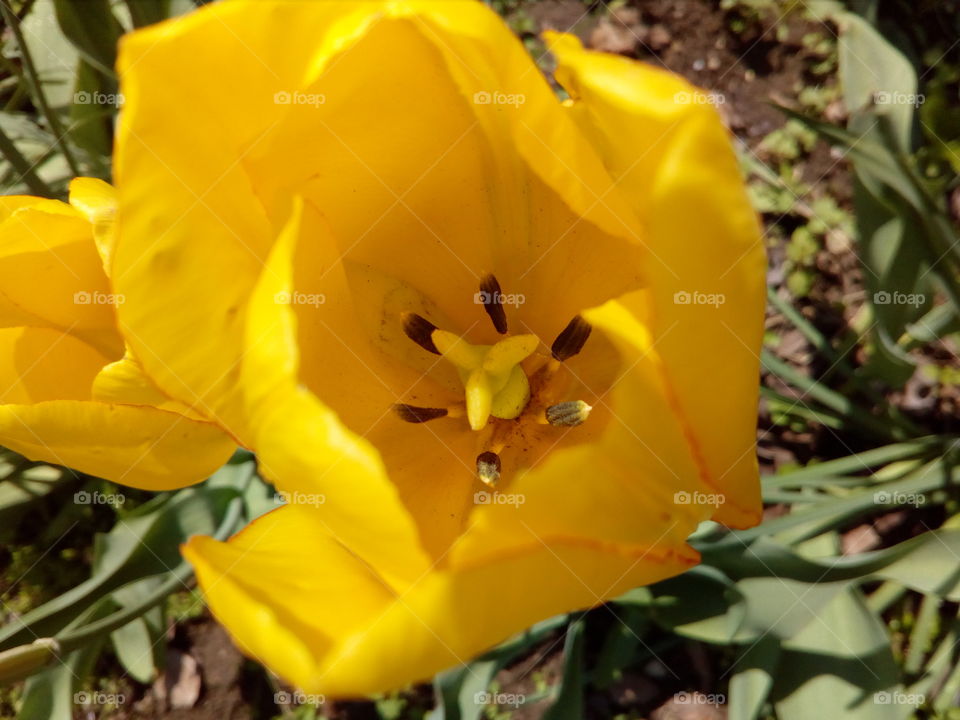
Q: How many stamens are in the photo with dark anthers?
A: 6